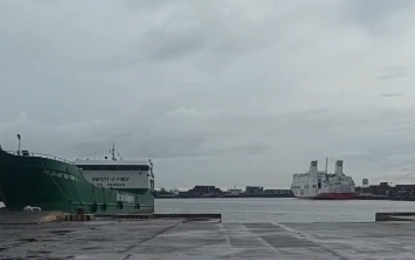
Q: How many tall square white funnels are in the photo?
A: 2